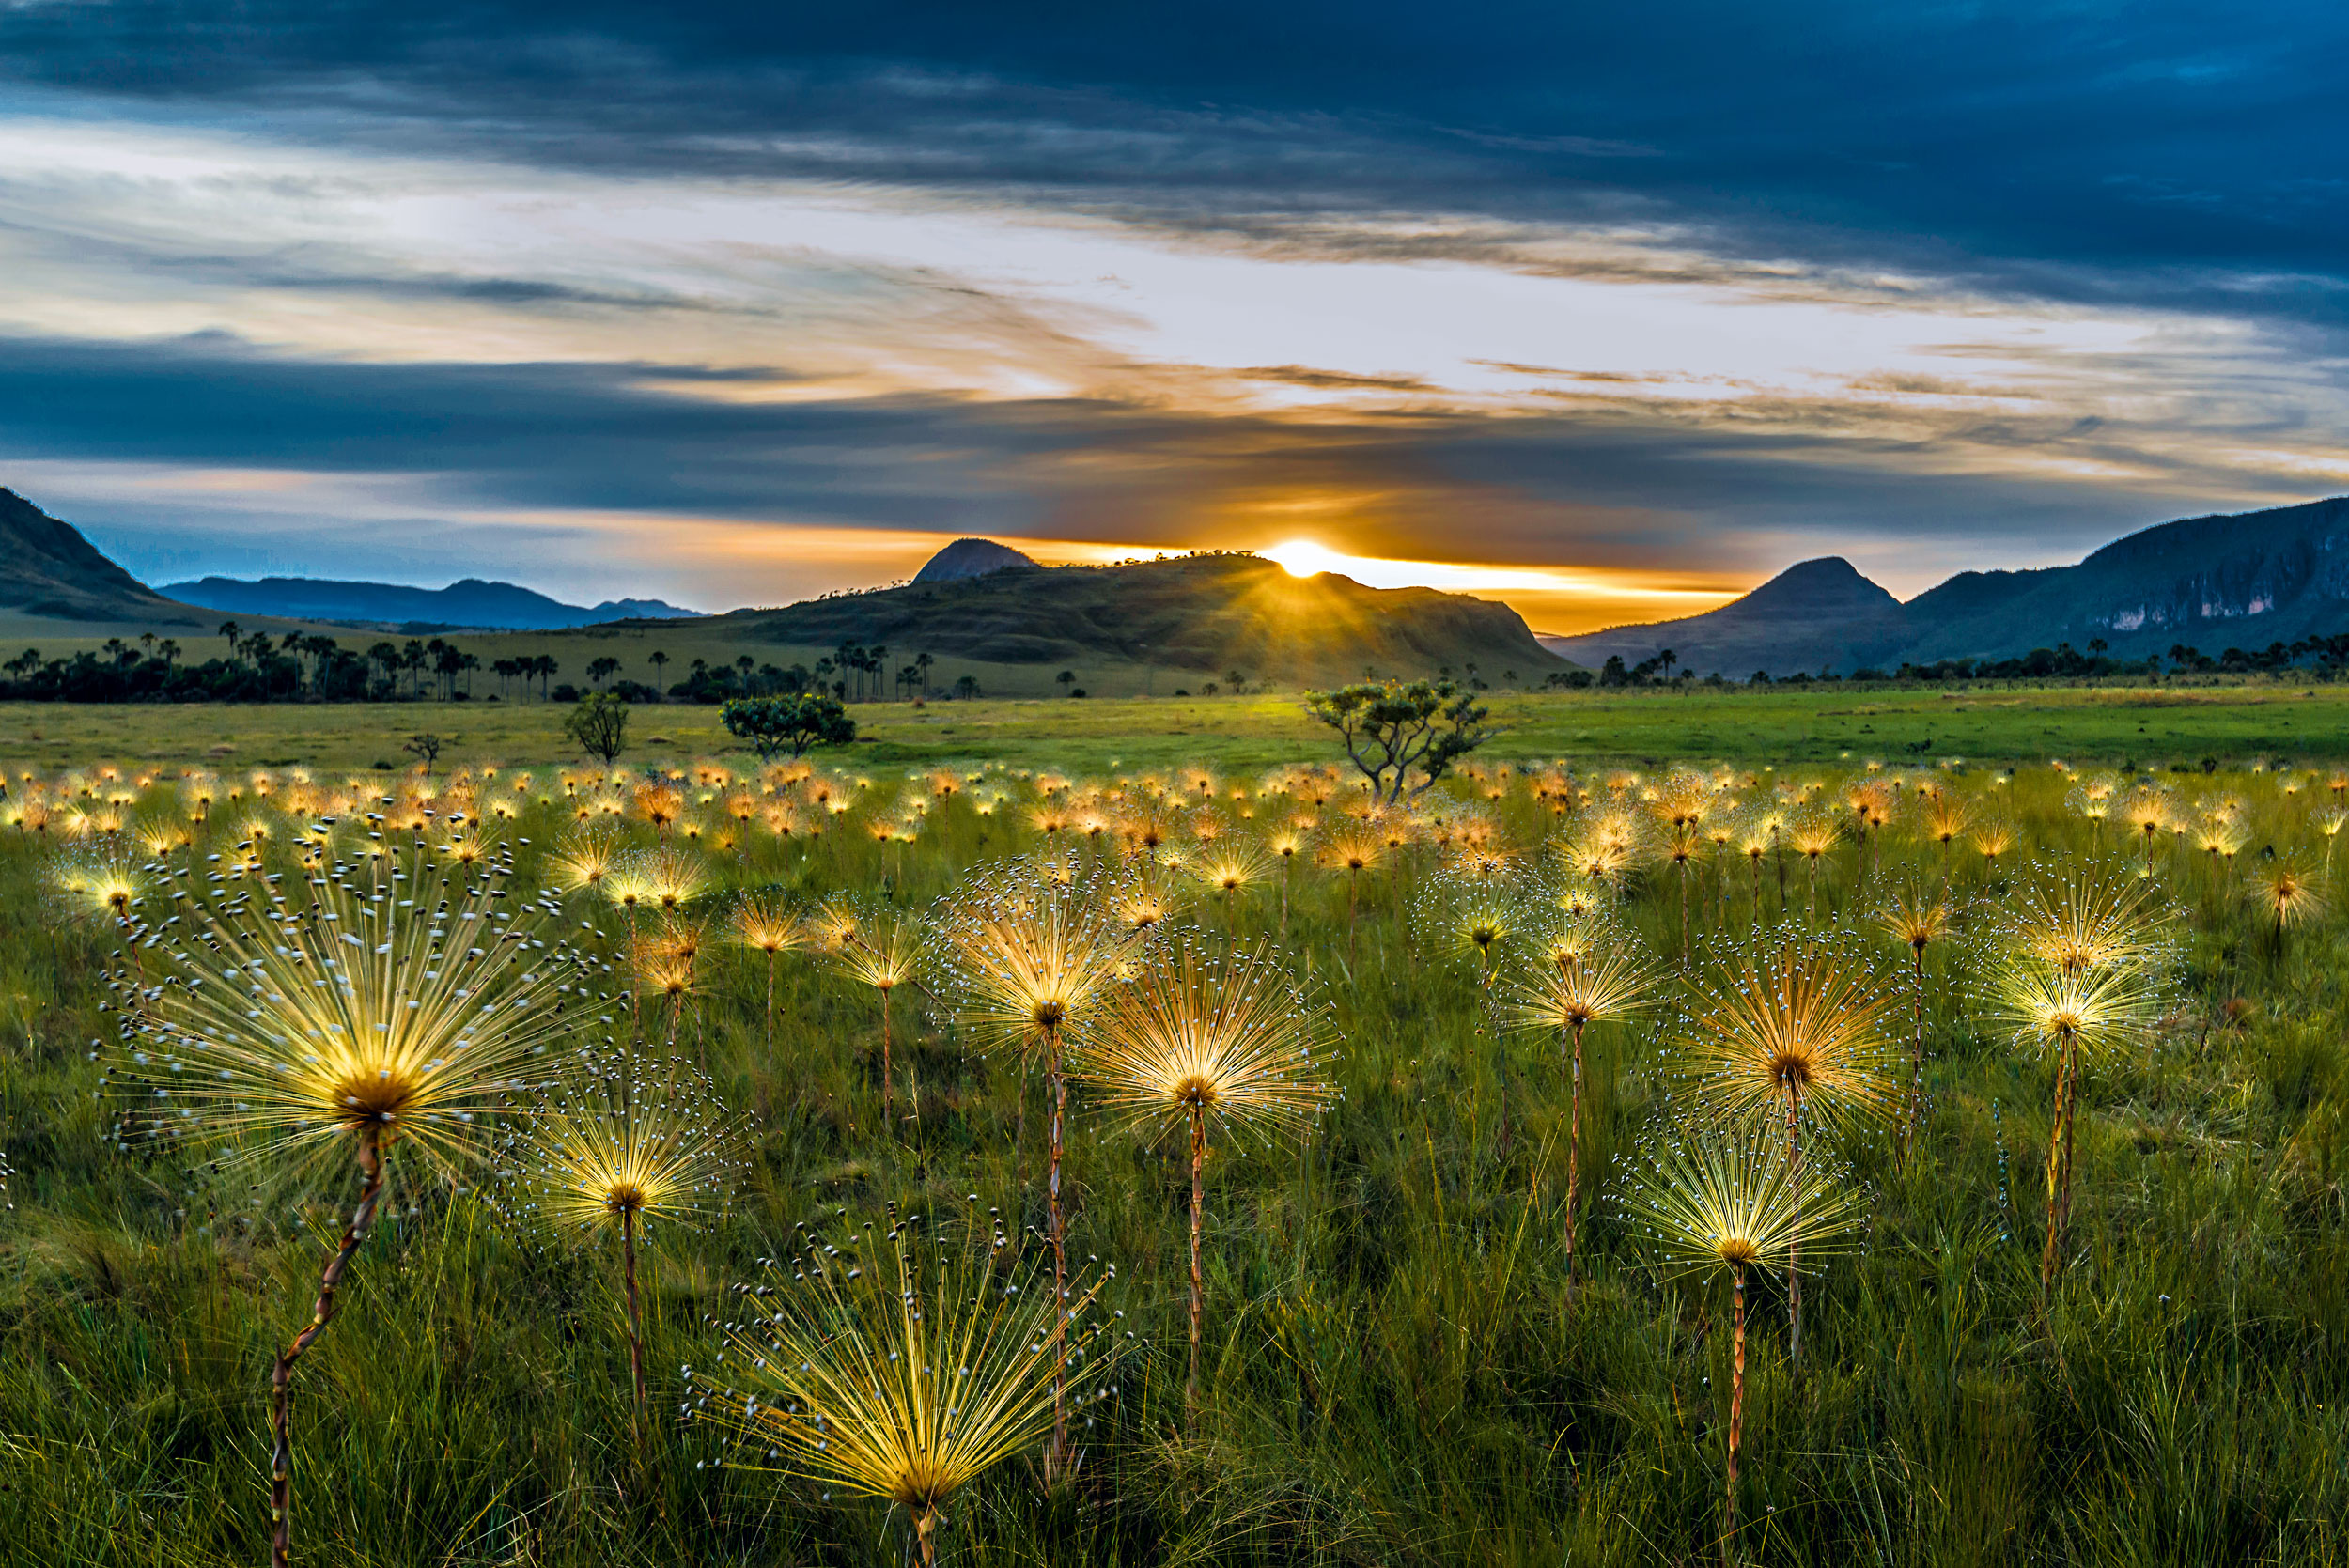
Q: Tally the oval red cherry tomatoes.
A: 0